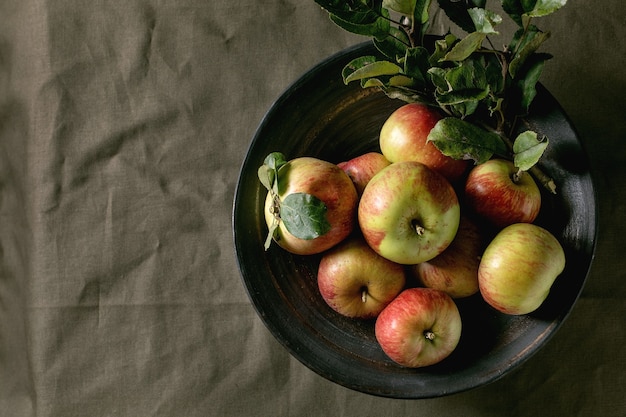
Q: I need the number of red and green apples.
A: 9